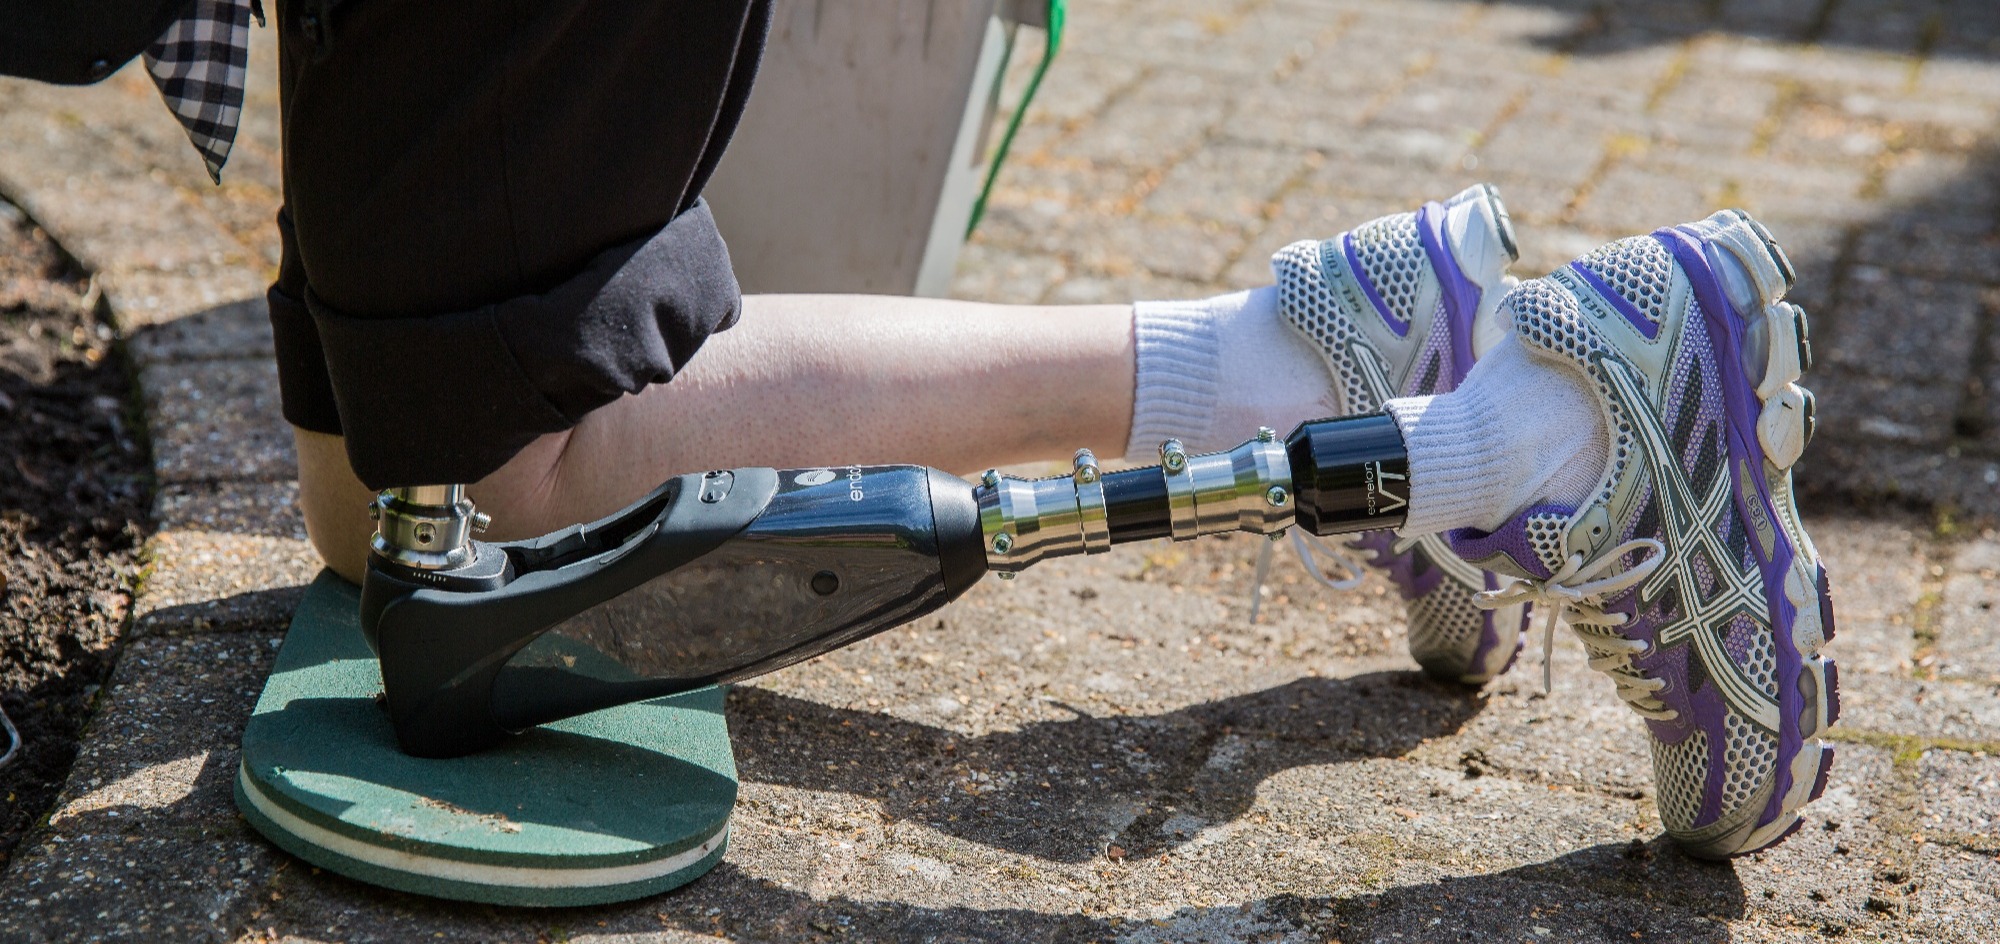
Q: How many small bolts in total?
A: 11